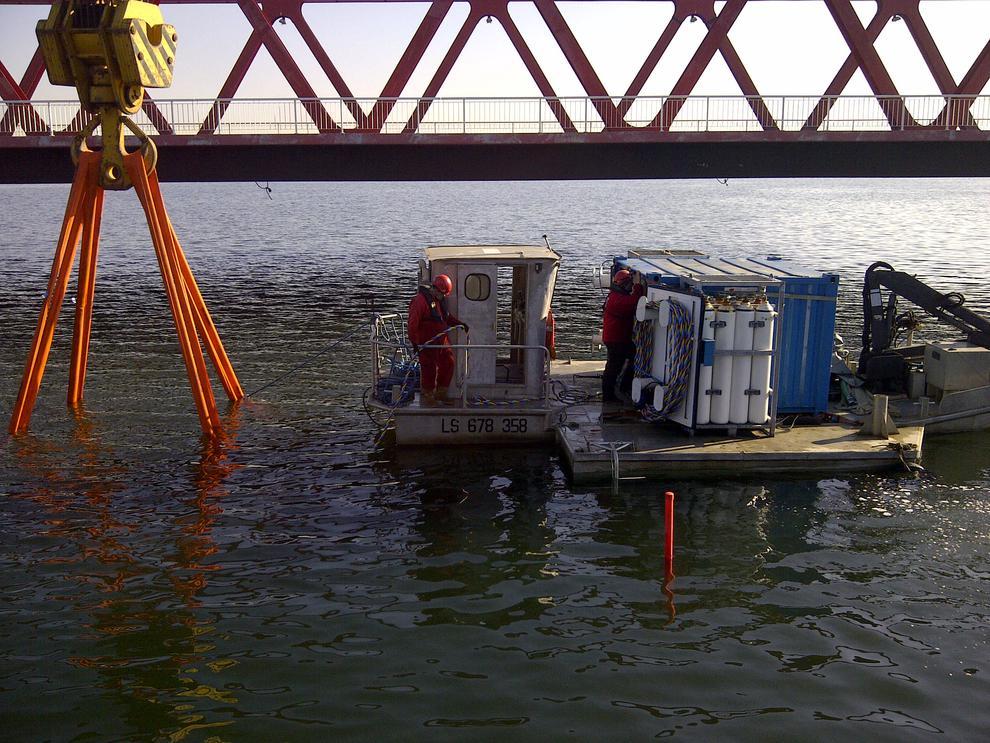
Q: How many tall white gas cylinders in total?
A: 4